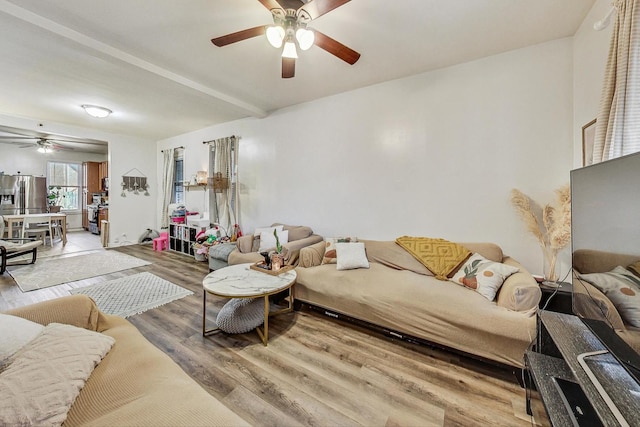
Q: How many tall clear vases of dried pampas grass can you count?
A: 1